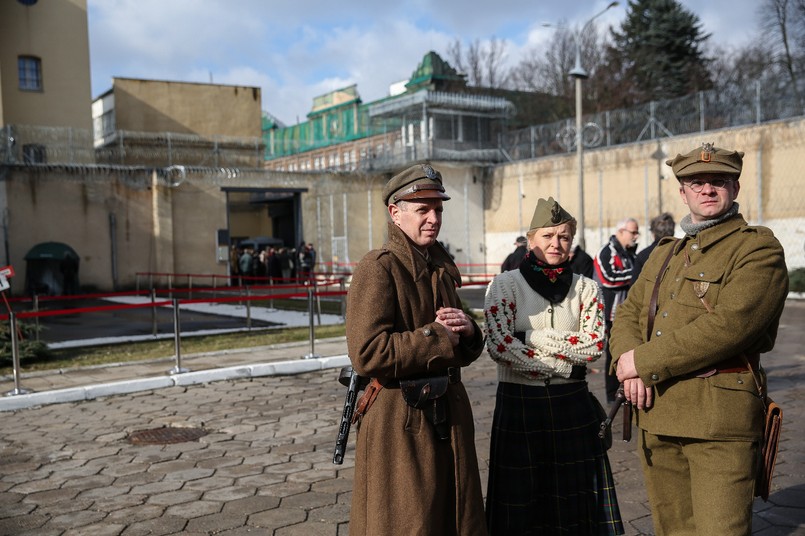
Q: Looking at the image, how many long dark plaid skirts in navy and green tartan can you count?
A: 1